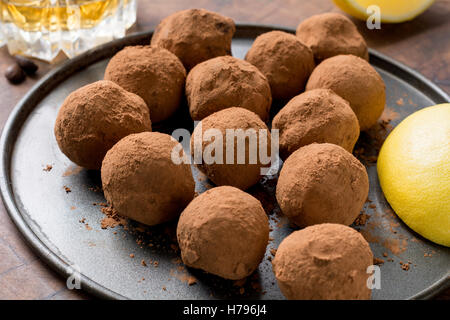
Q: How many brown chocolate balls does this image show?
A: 13